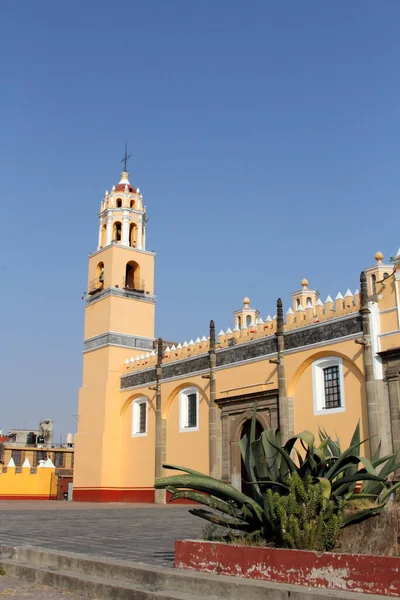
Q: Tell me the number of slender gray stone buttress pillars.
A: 4